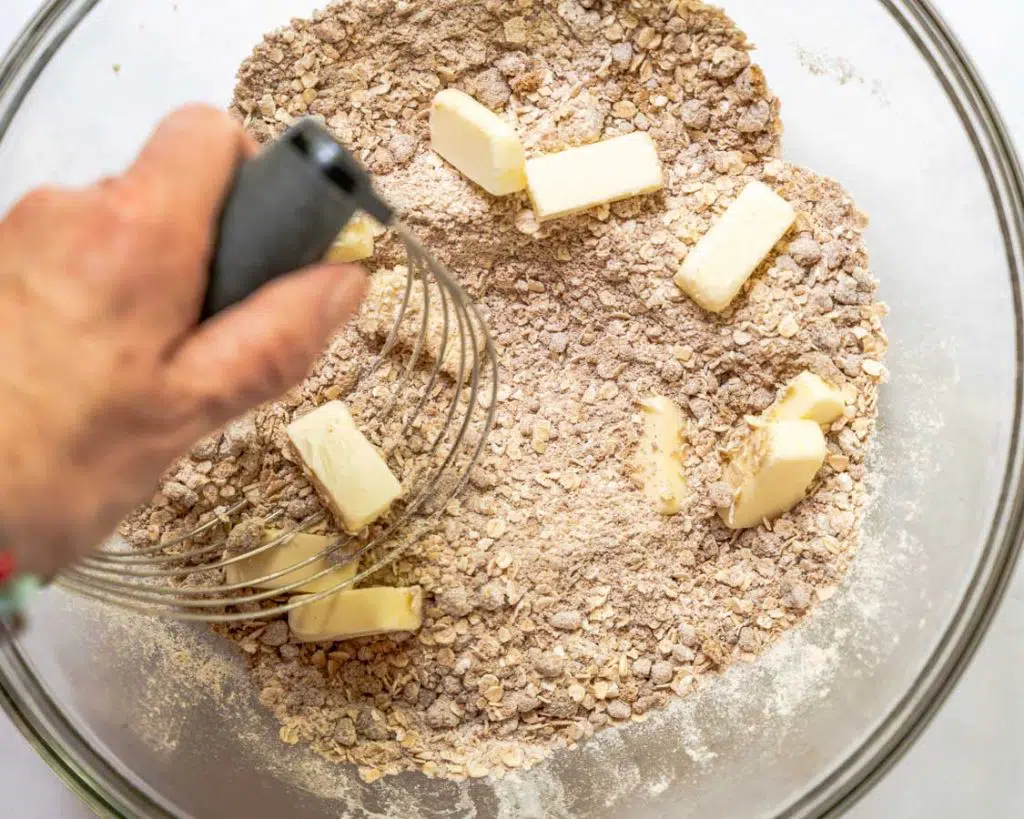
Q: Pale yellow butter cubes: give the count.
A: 10